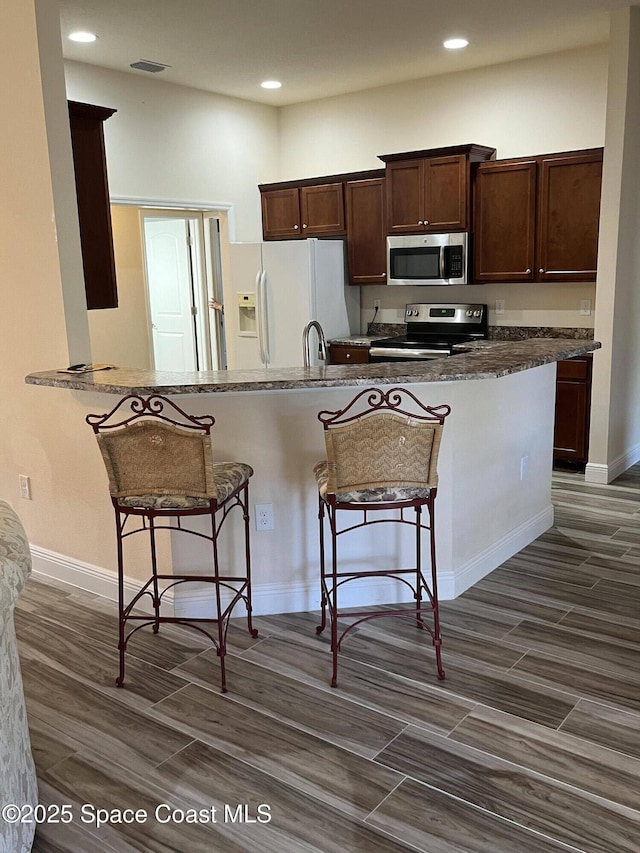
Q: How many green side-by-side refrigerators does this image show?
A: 0